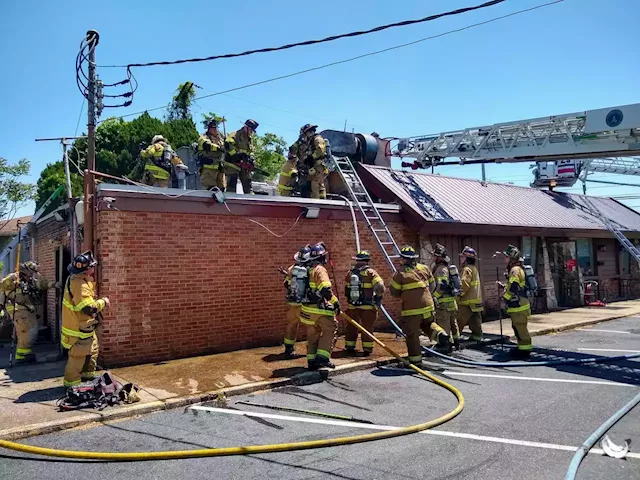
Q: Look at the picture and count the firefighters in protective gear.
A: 14